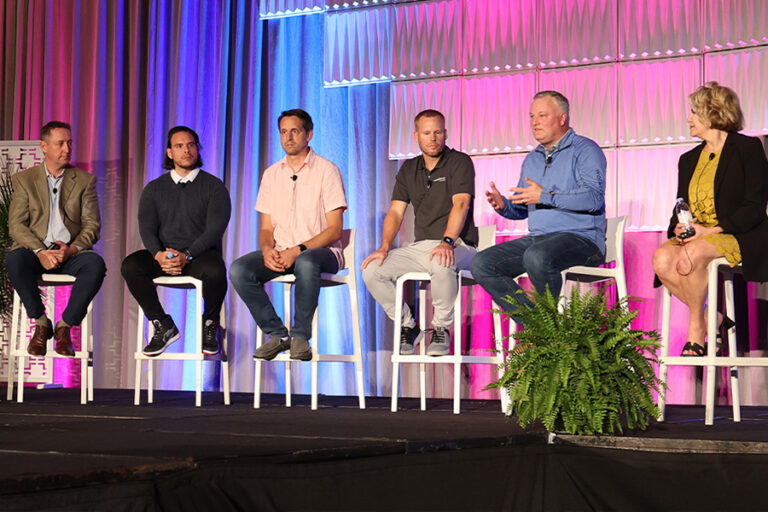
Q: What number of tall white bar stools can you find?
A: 6